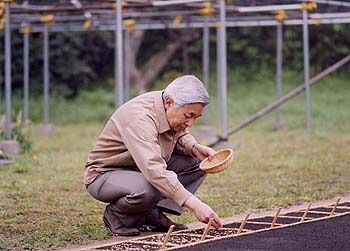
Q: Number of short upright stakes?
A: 6